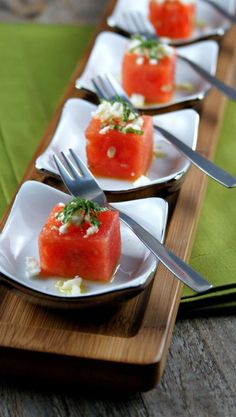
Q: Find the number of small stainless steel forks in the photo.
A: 4